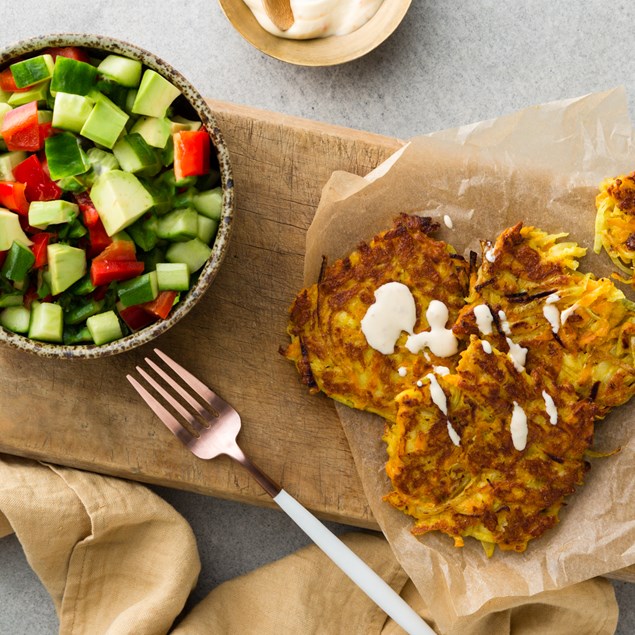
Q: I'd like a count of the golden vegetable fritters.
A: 4